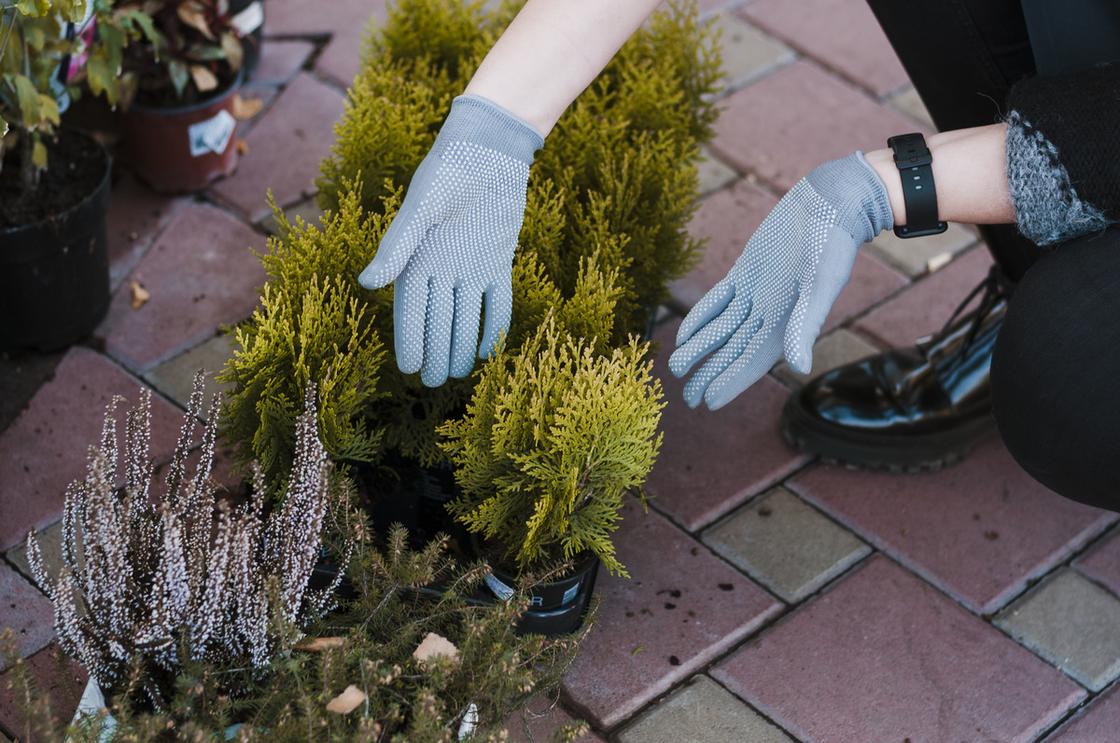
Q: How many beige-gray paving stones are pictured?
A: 11